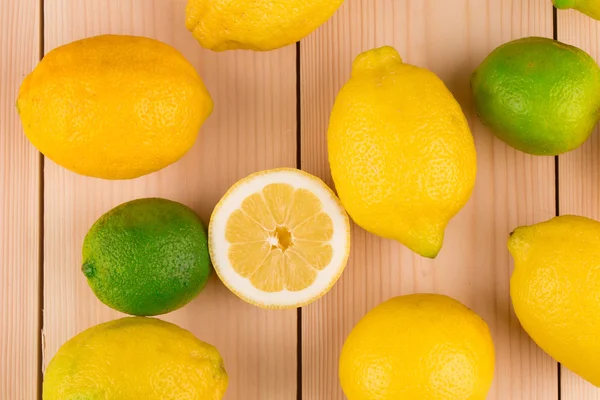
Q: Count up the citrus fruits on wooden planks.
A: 10